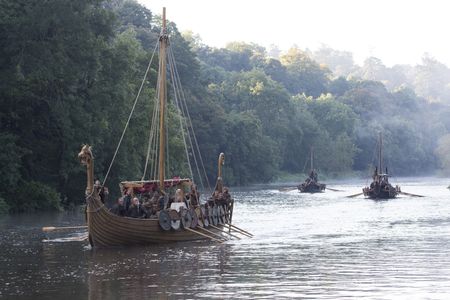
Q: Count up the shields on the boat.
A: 11